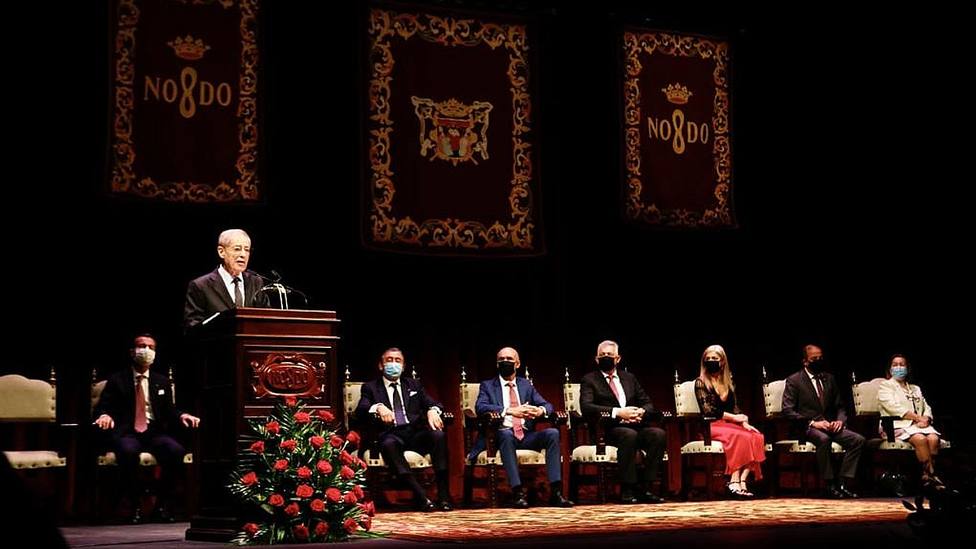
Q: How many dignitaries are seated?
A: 7